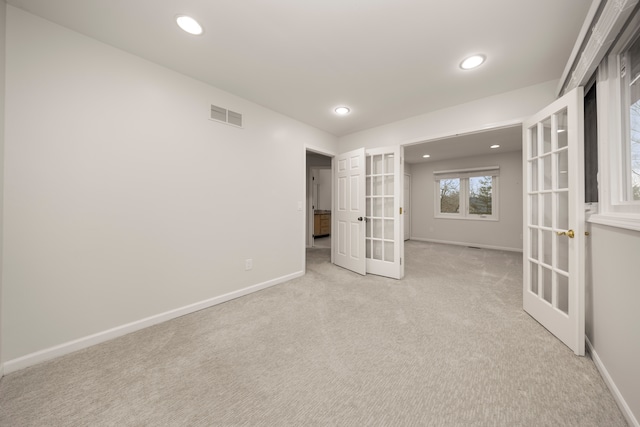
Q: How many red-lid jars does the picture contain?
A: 0